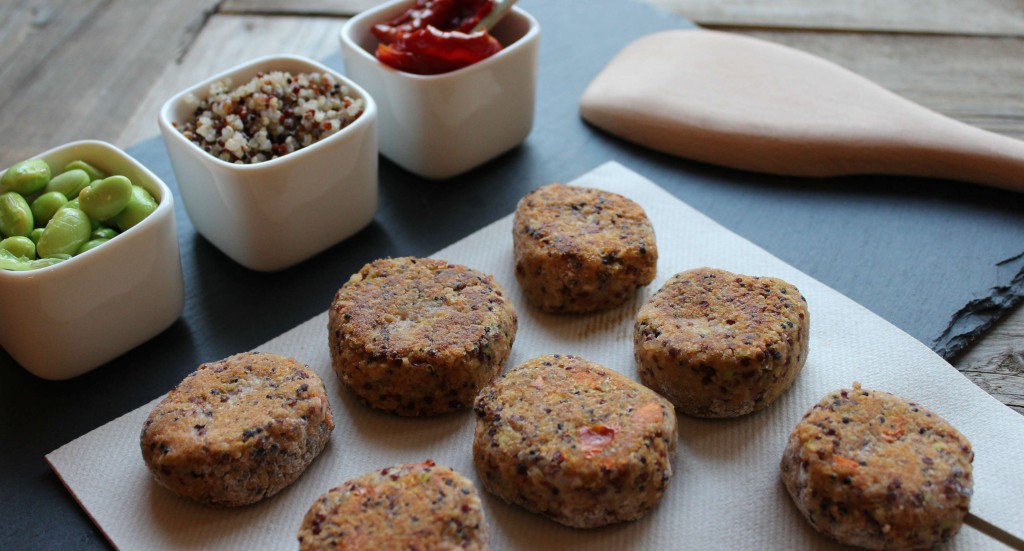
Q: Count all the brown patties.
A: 7